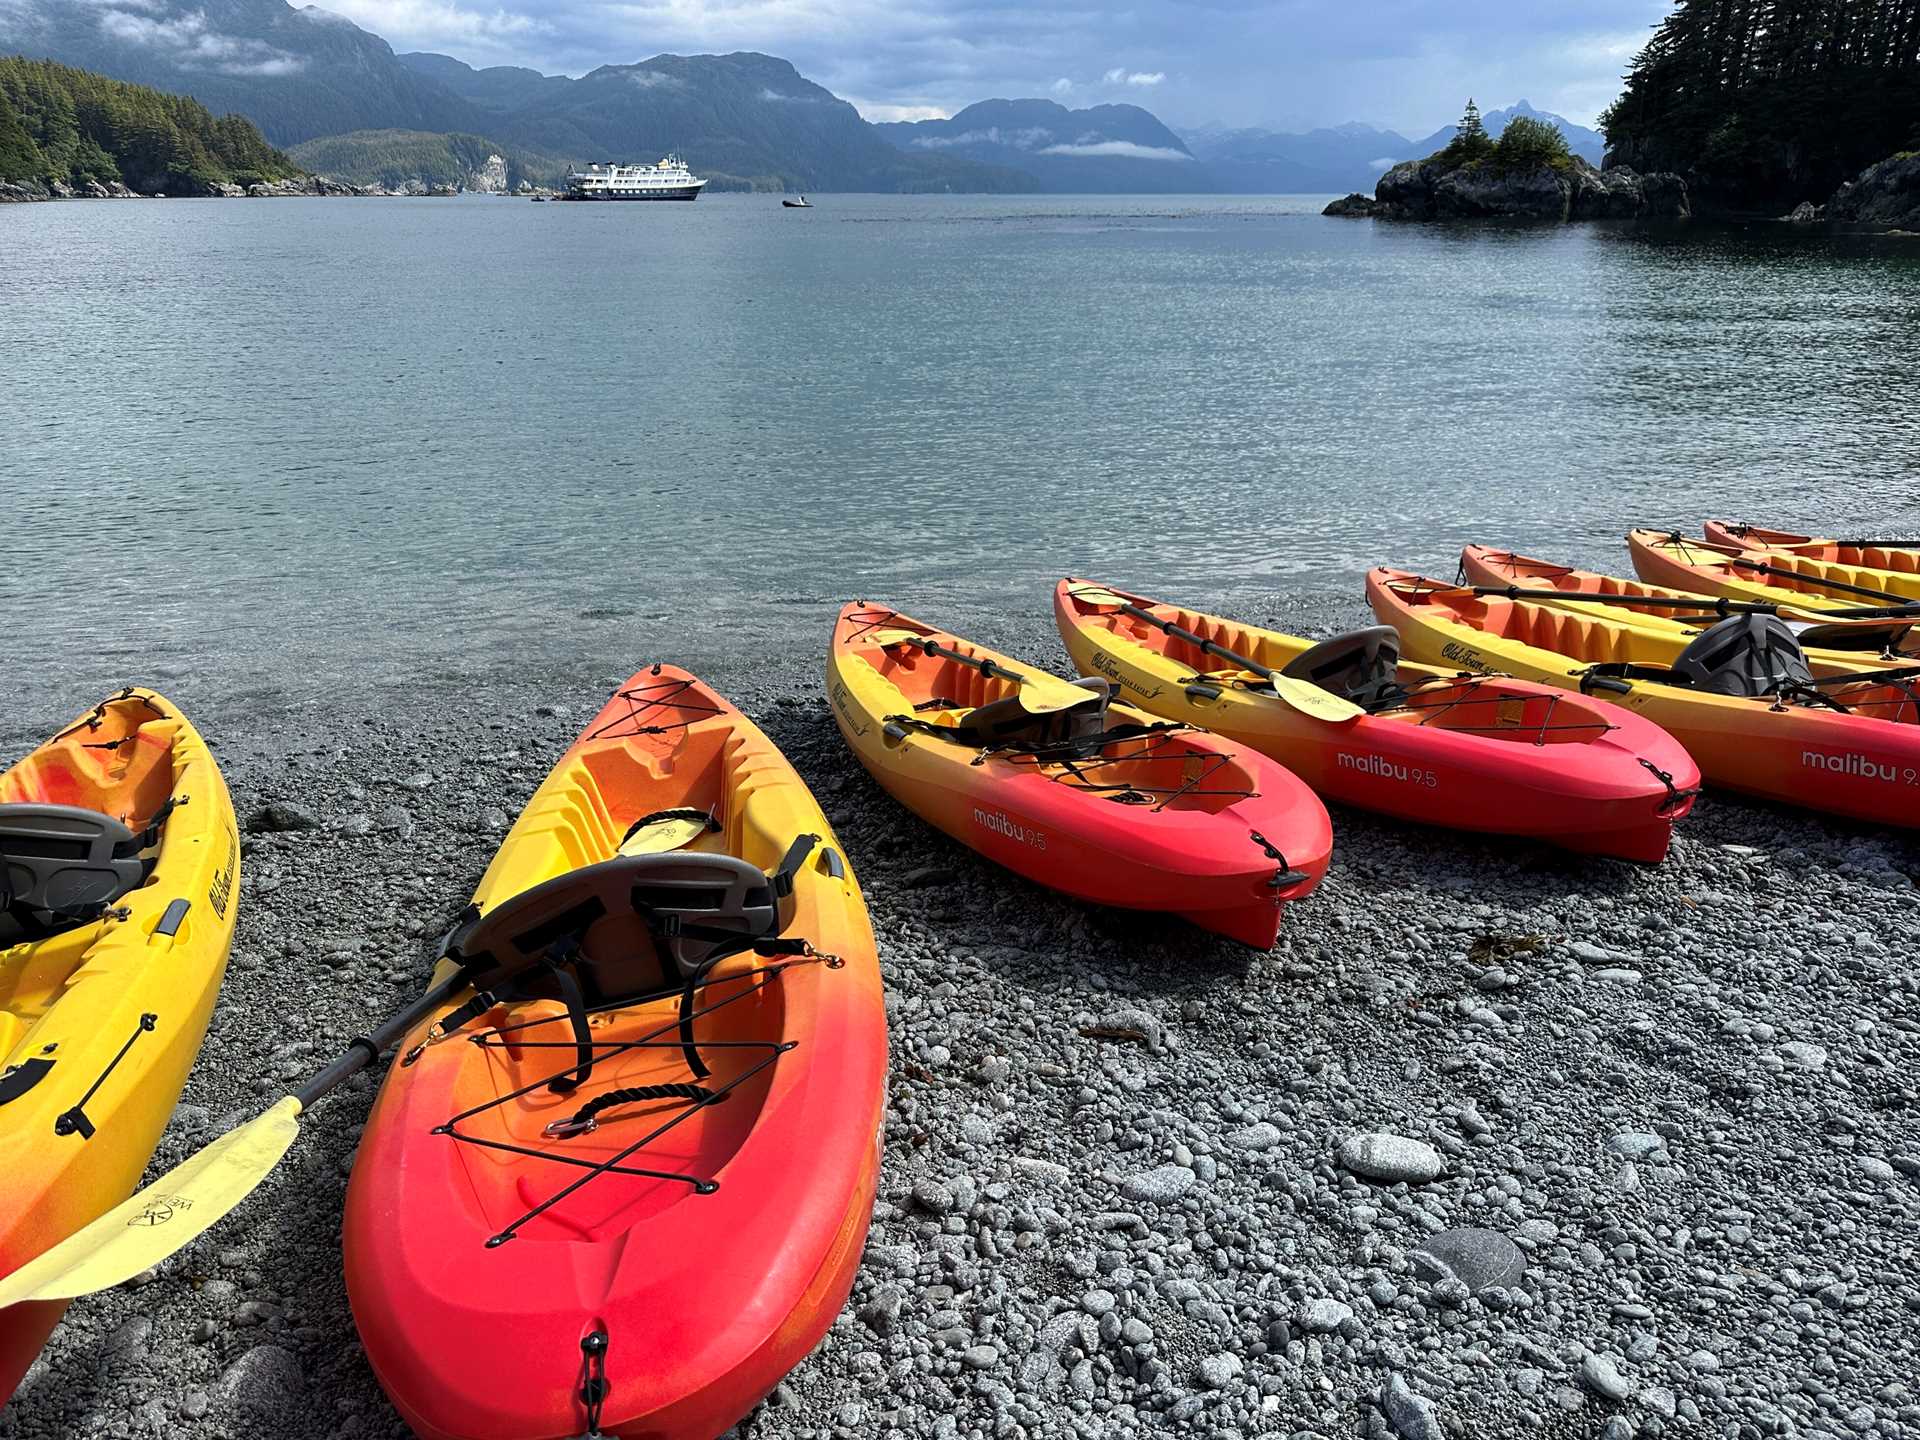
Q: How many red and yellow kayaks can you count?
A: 8